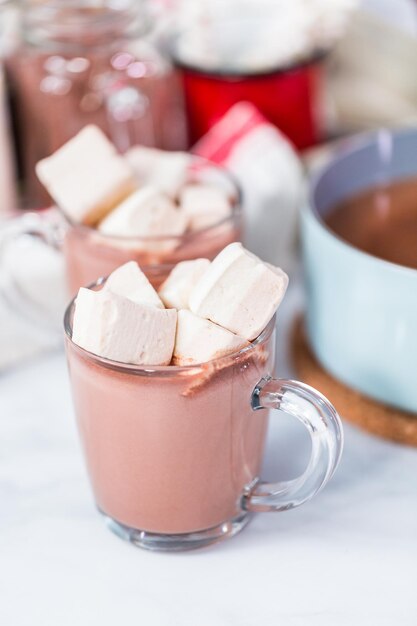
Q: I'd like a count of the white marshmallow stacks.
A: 2